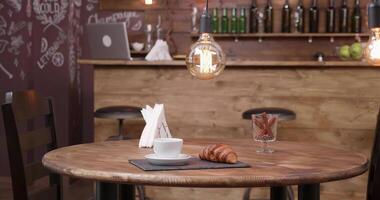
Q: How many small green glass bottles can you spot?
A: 4